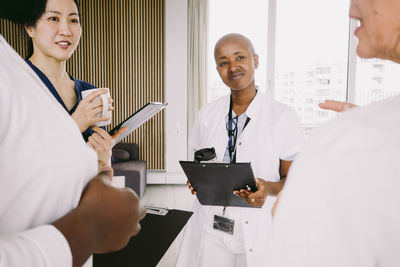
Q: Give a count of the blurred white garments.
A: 2